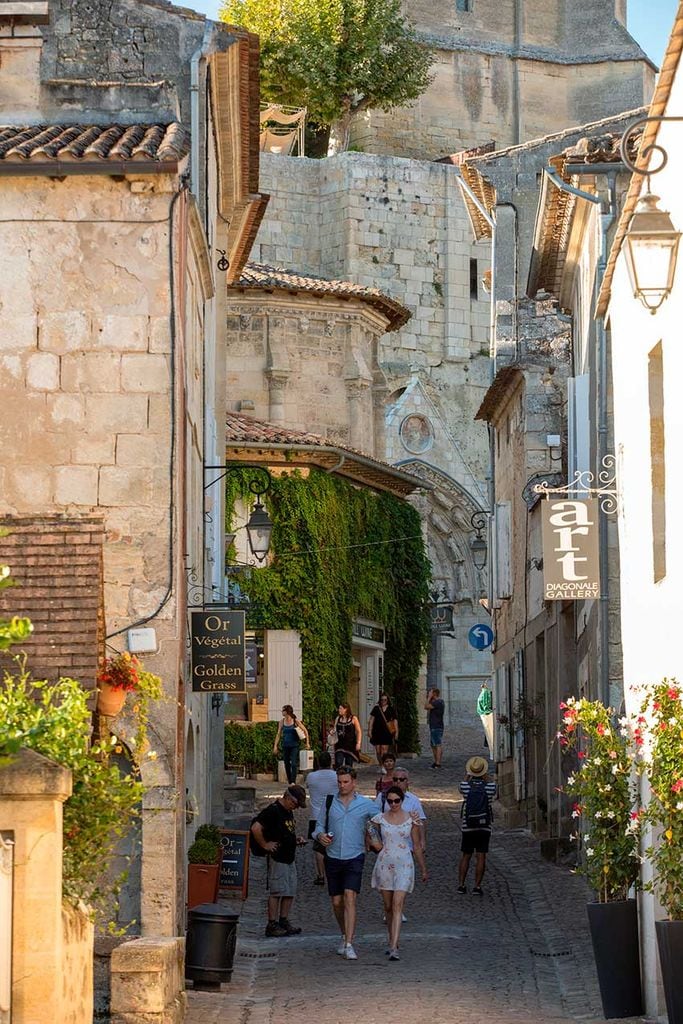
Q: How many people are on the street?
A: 11